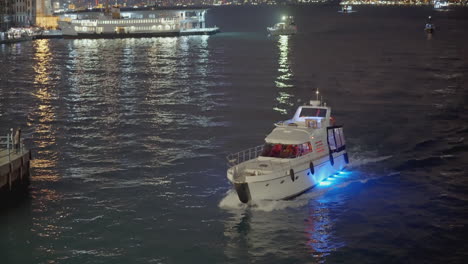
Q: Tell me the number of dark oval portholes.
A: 4